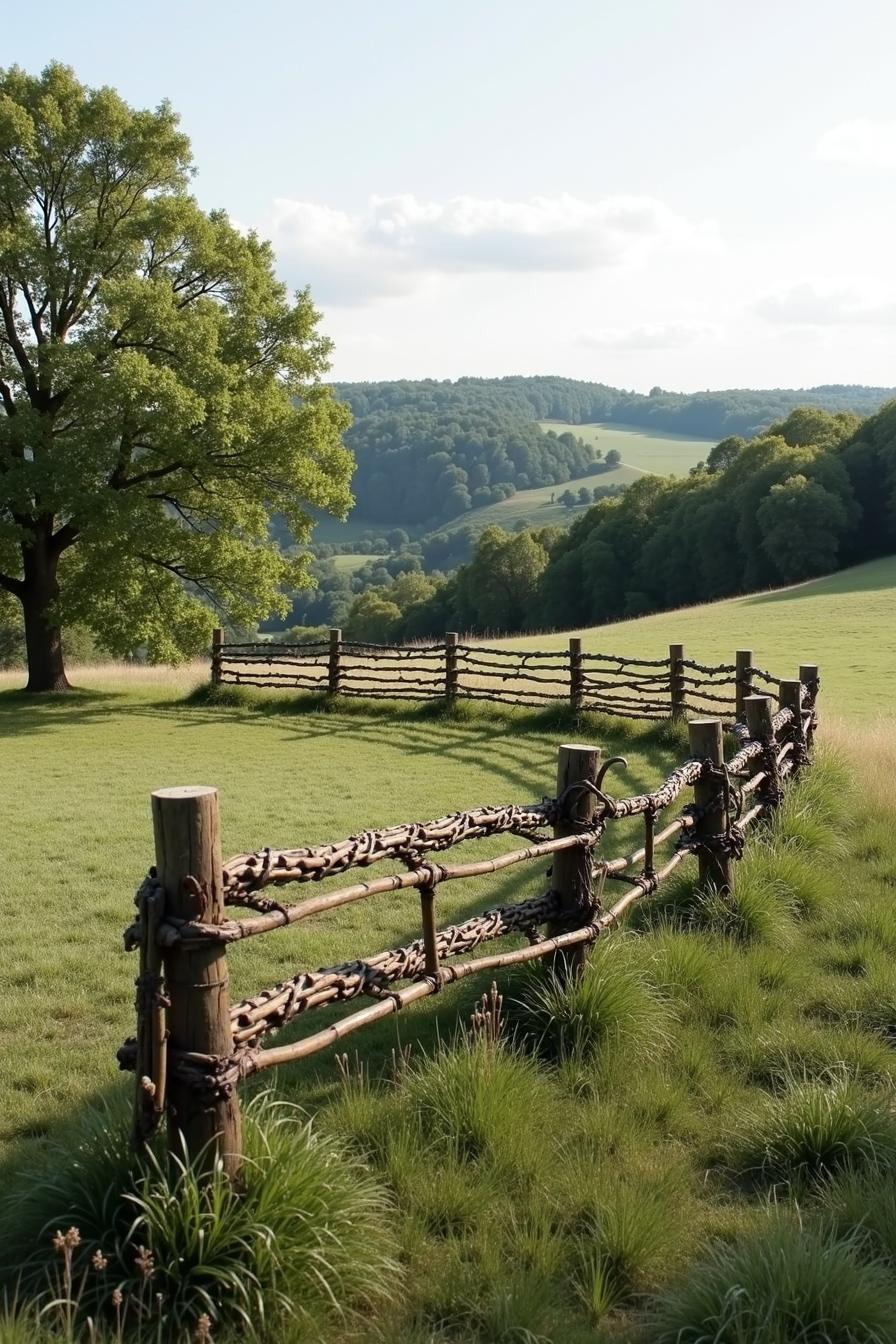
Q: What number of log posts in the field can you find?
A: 12